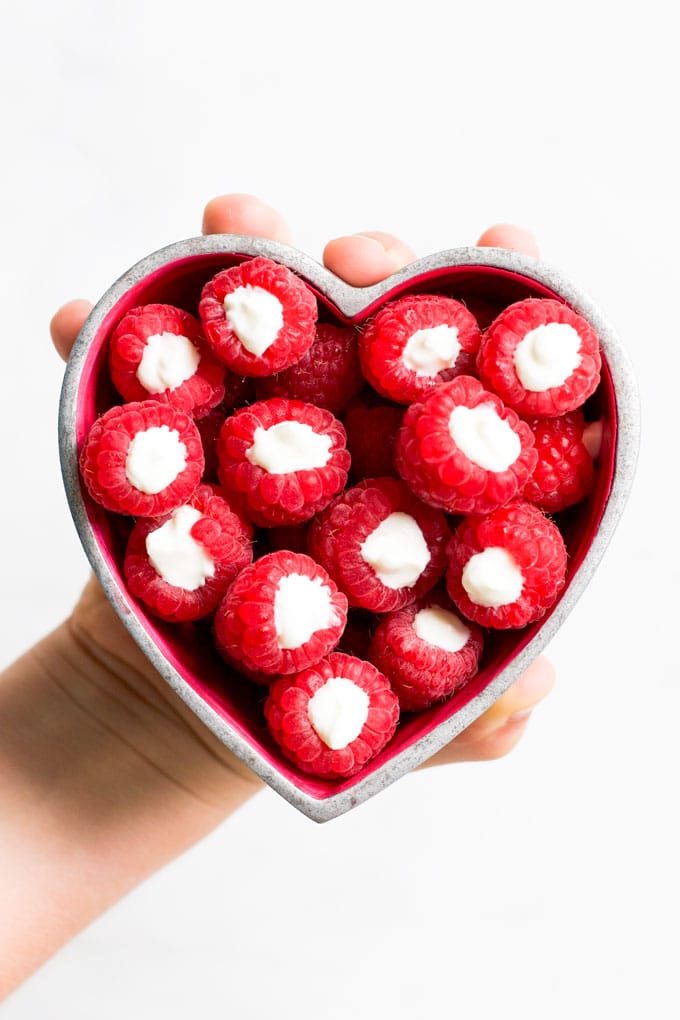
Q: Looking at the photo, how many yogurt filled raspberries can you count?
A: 13